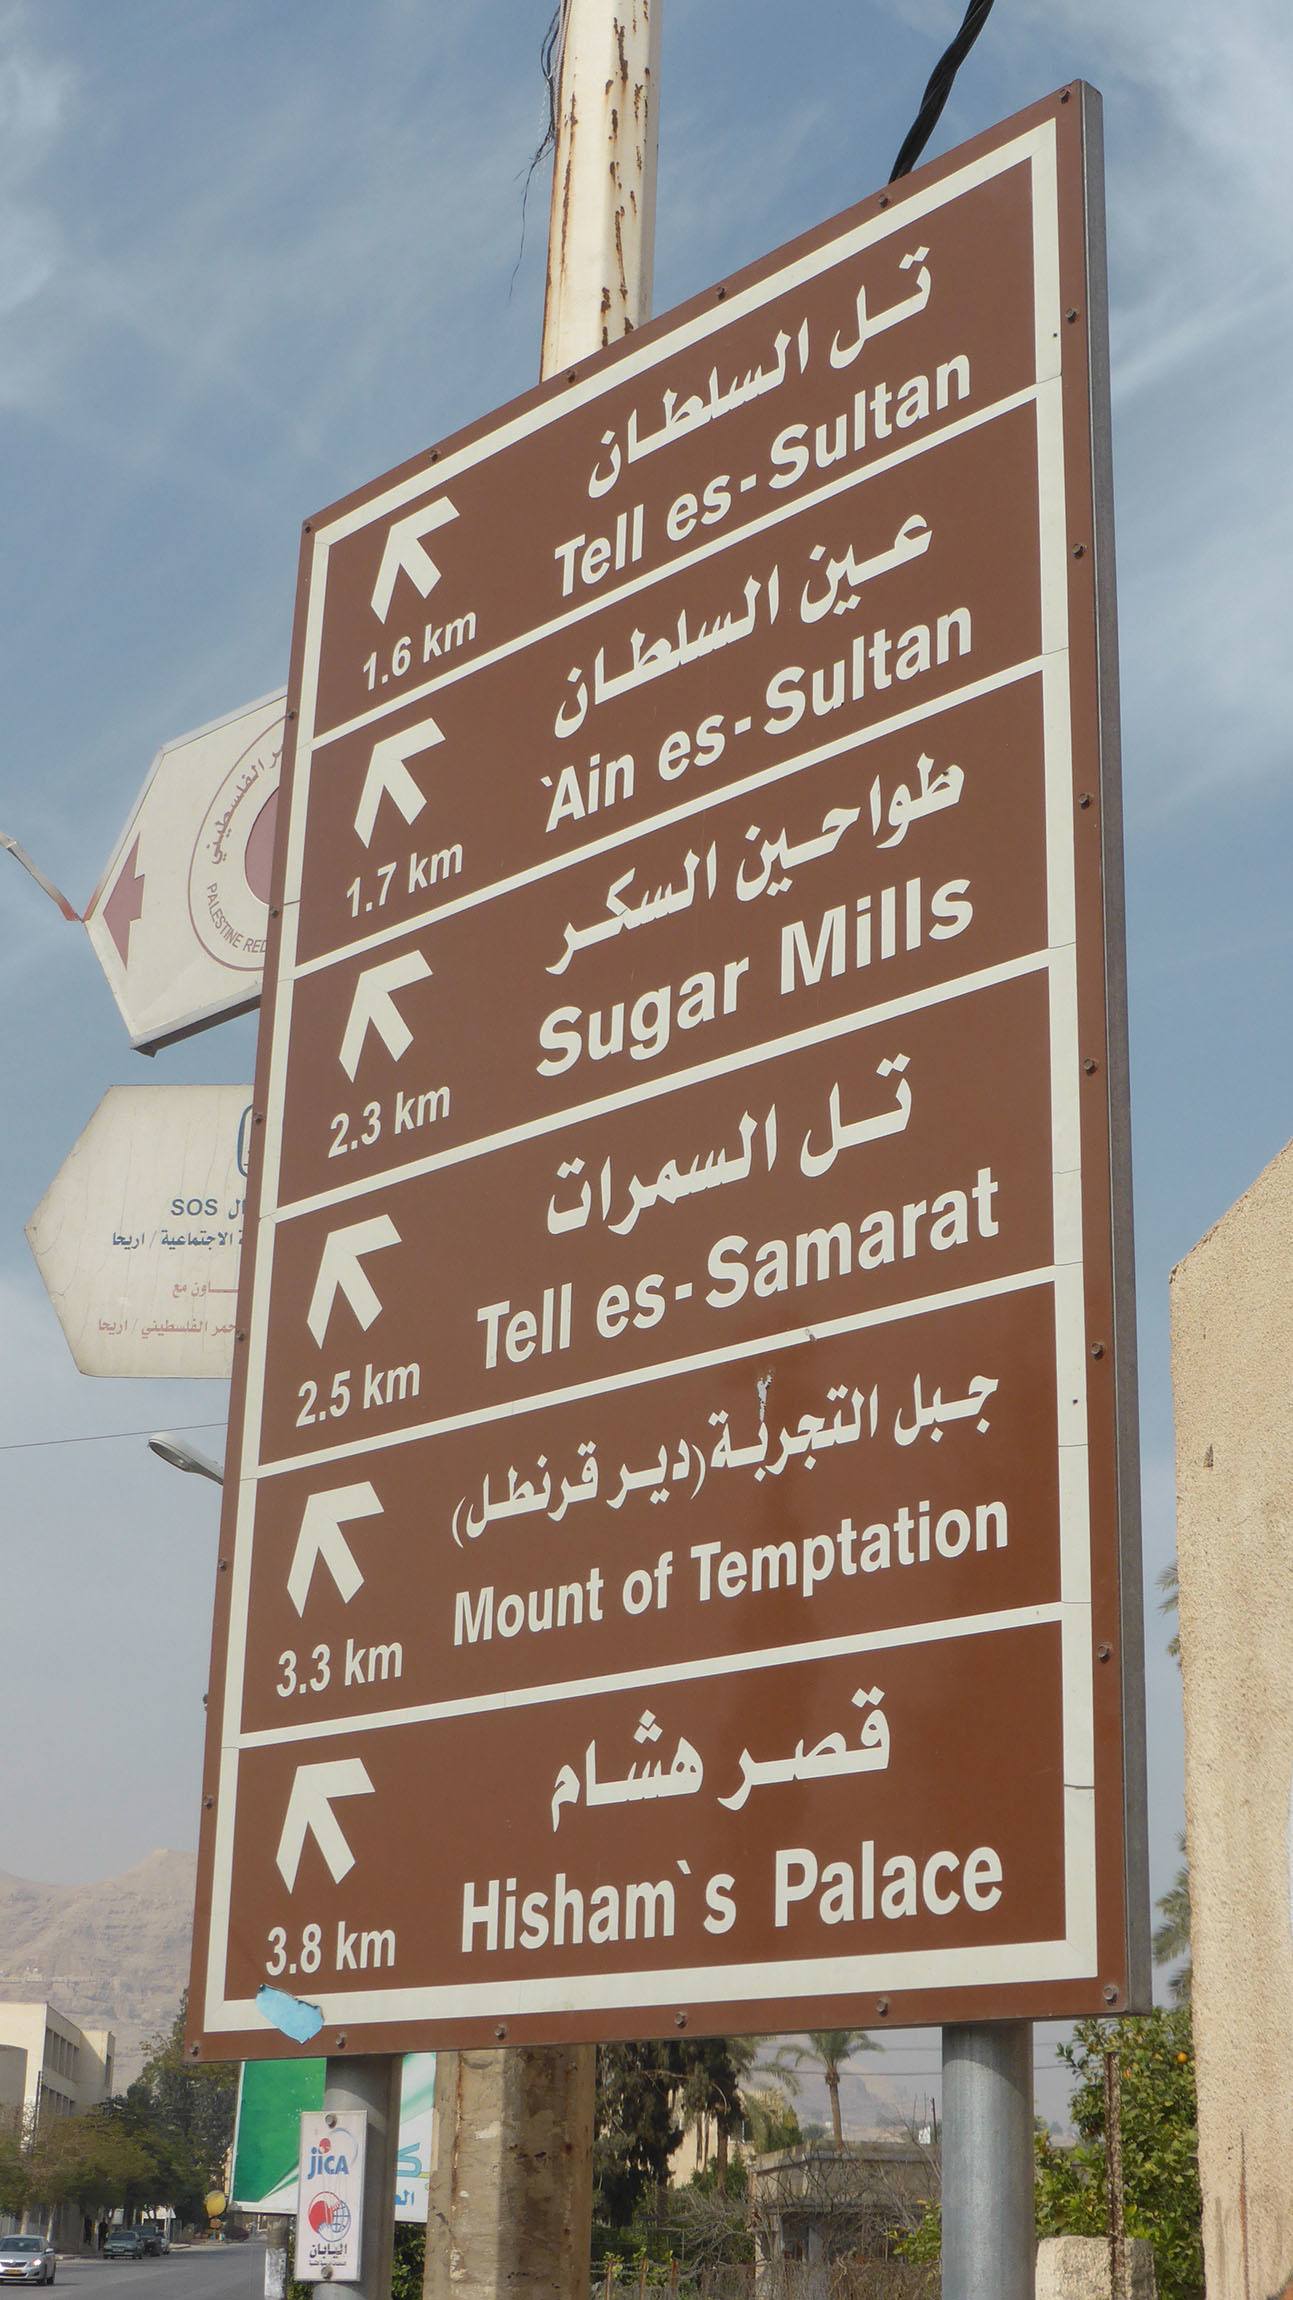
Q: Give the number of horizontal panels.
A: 6